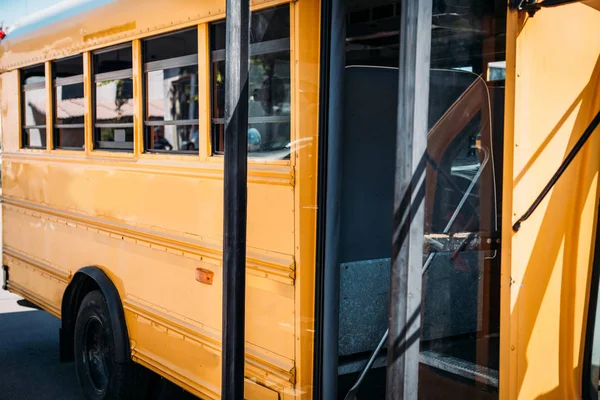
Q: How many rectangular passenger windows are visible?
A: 5